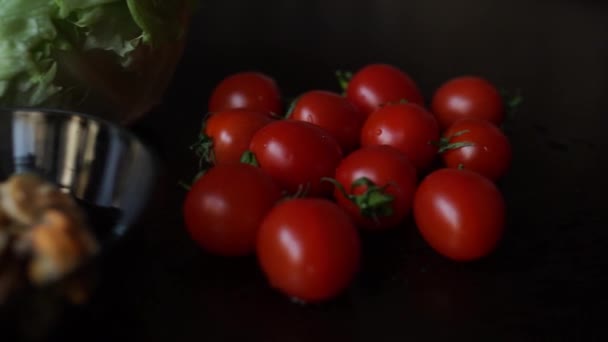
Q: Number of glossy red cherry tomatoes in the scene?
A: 12